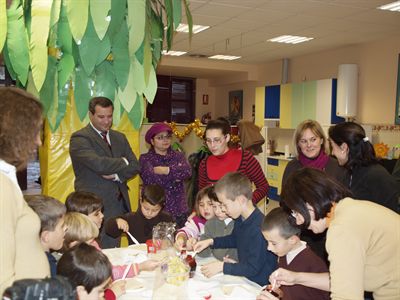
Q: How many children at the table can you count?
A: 9